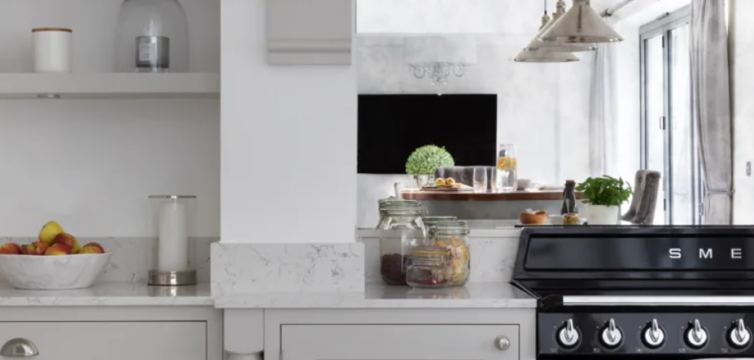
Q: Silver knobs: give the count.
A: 6